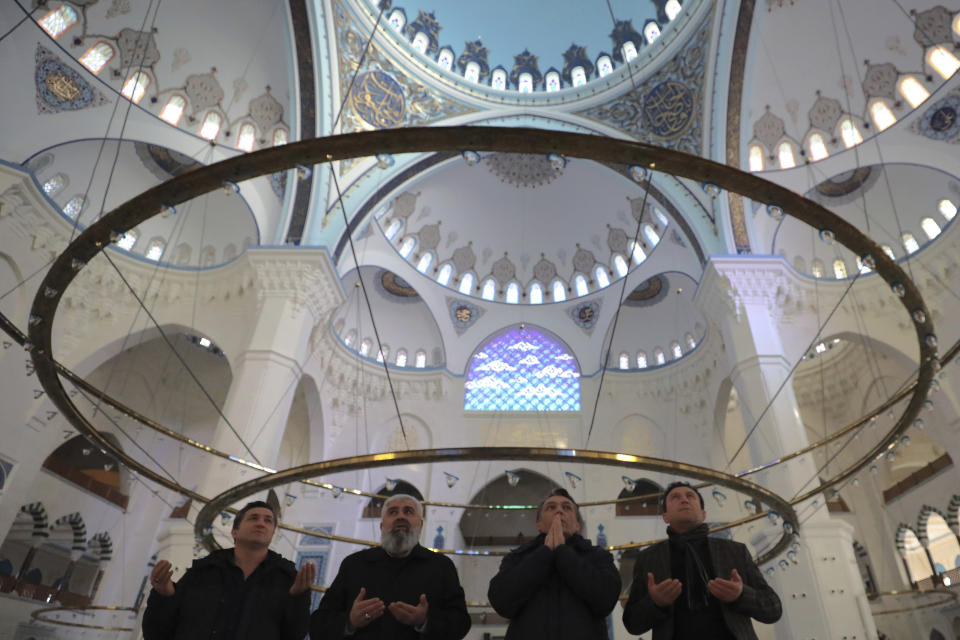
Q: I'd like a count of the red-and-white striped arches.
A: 0